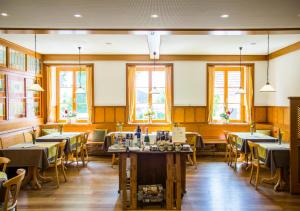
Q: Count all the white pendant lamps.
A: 5